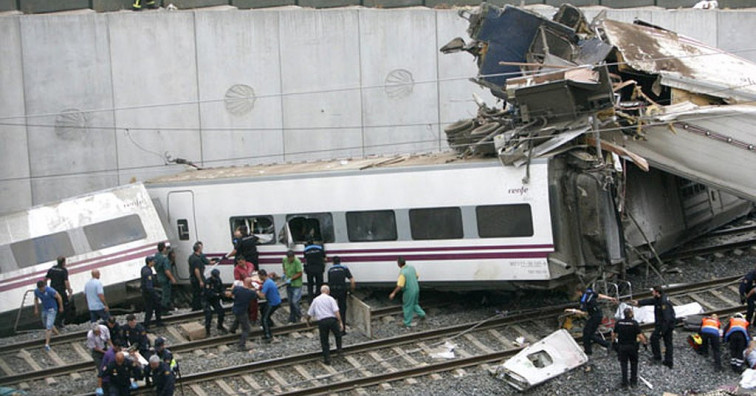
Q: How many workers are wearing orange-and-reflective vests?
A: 2